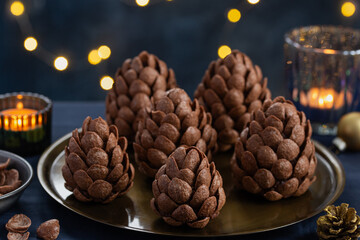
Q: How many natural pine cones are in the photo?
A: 1